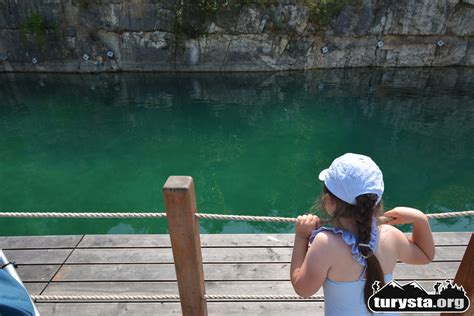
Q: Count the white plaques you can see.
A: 6